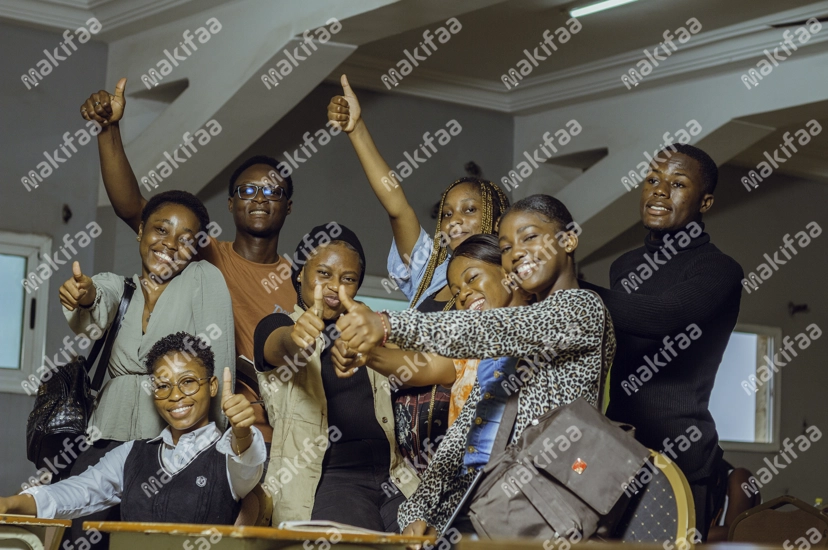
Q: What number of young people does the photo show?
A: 8